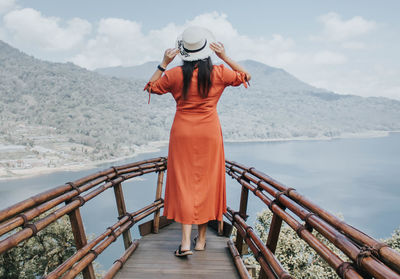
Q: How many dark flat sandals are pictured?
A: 2